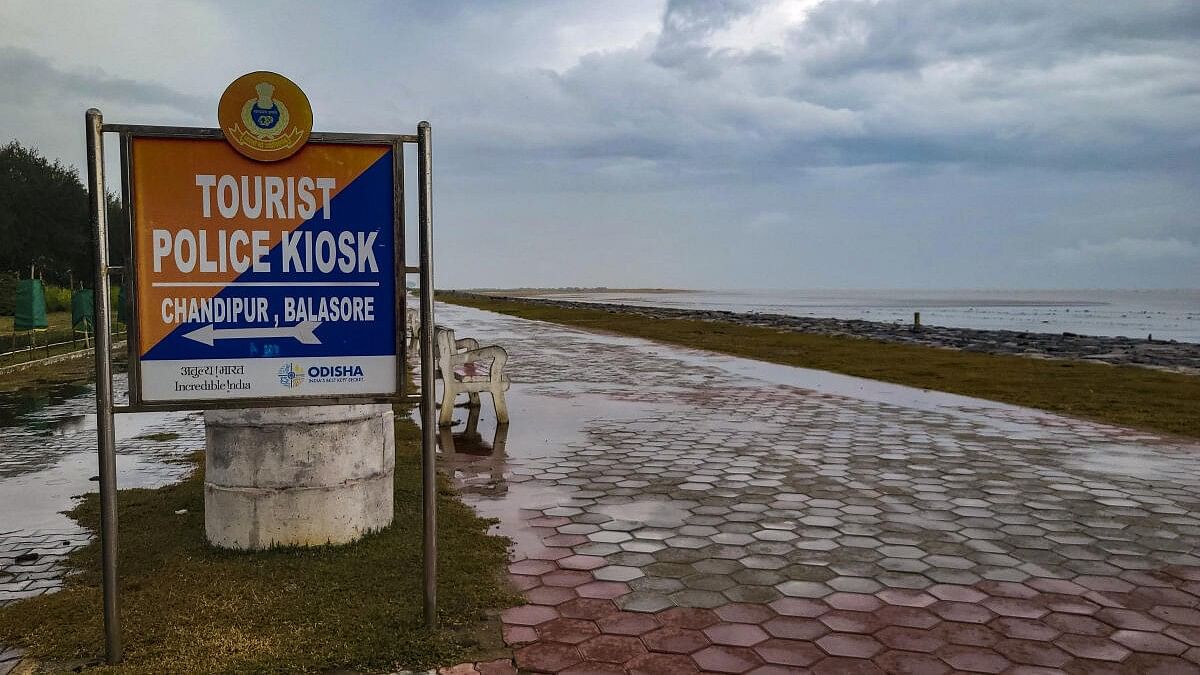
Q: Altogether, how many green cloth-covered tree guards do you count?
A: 3